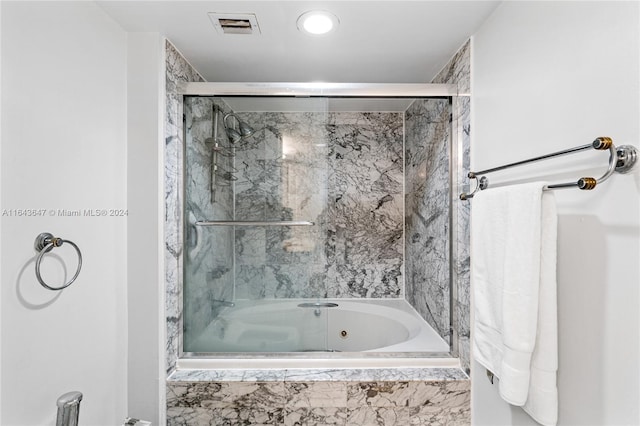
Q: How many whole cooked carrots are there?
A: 0